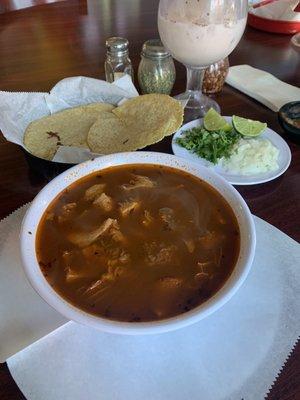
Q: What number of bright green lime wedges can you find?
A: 2